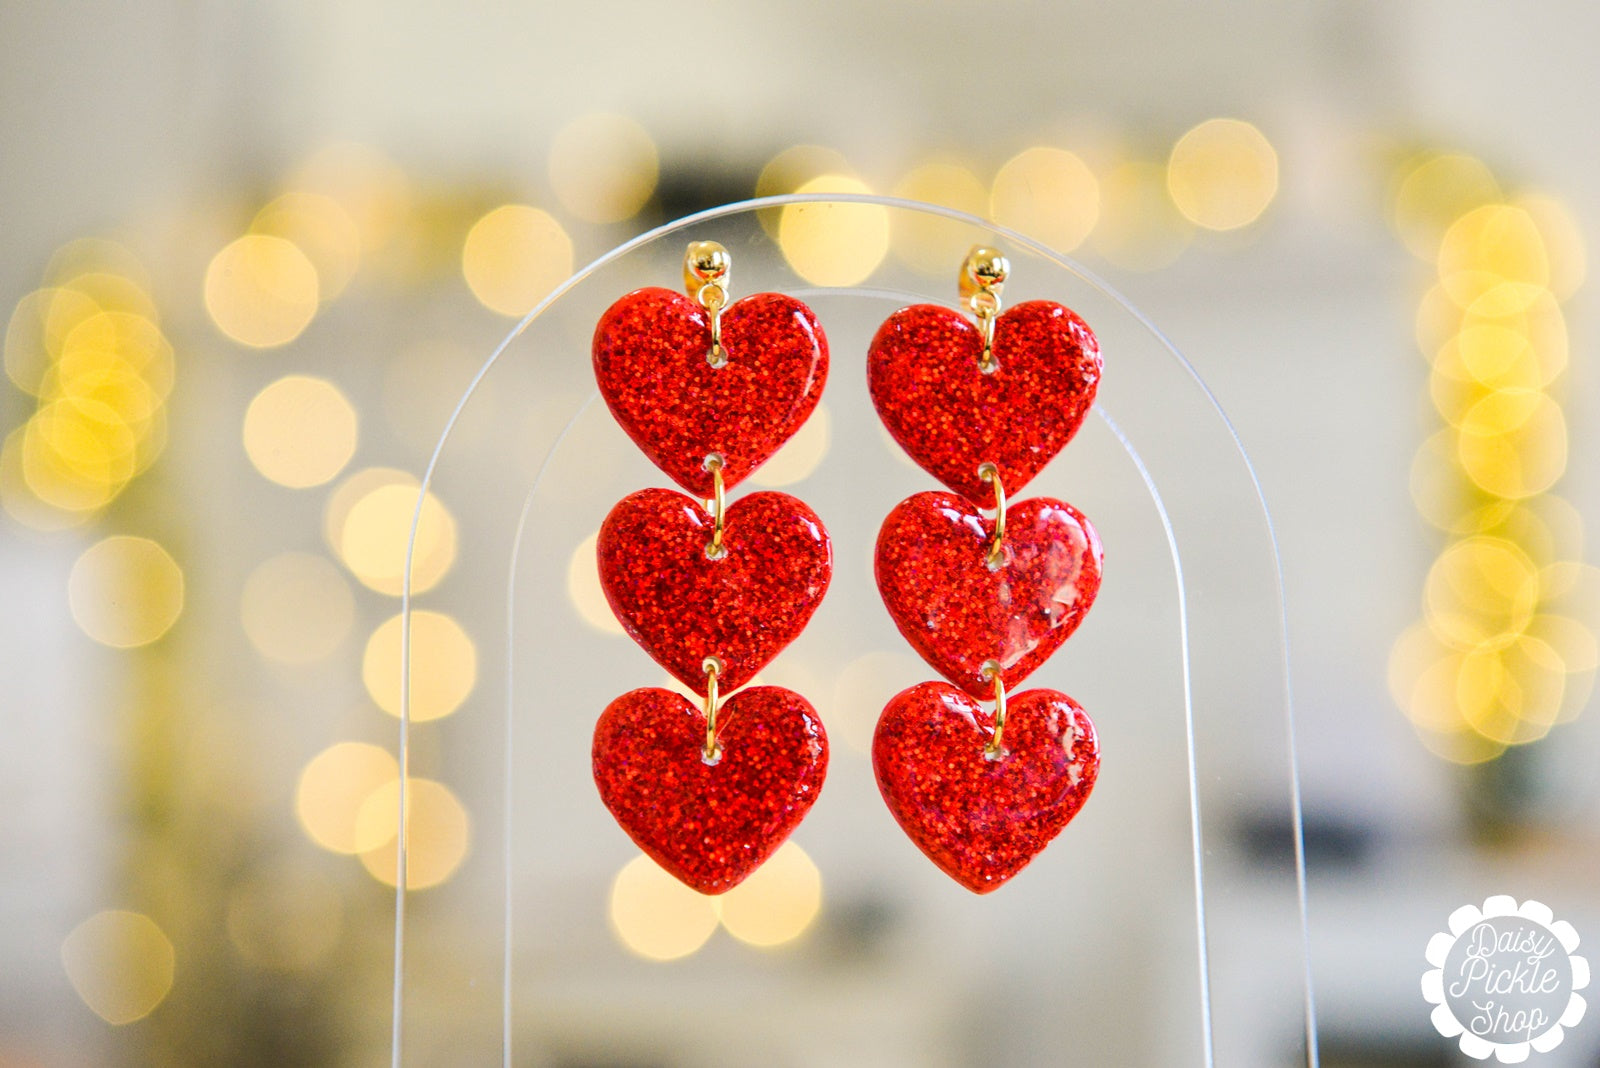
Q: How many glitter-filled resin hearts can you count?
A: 6